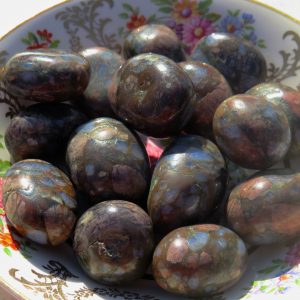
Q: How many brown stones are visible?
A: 15